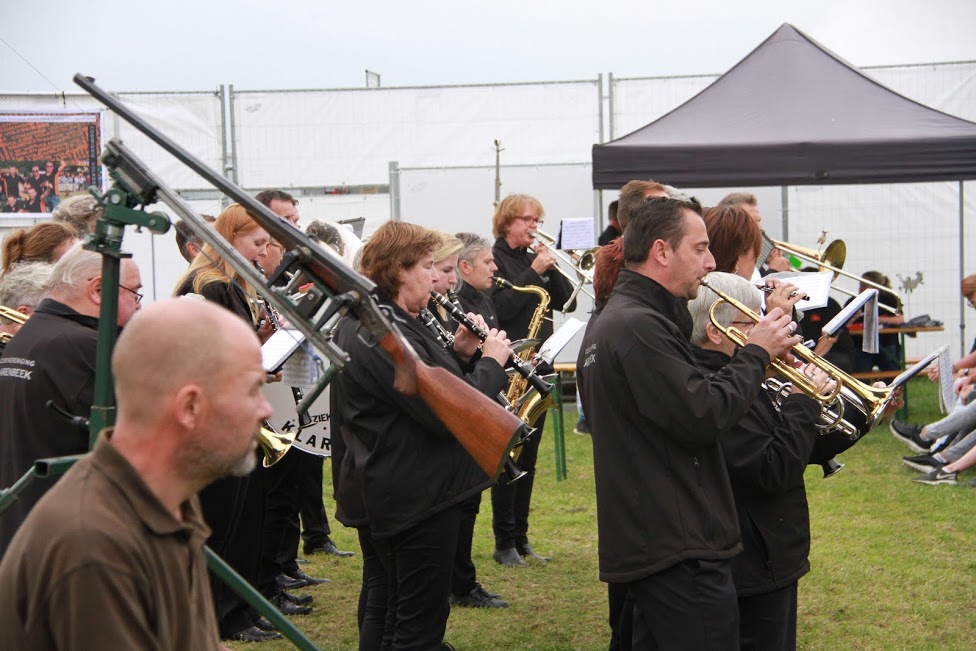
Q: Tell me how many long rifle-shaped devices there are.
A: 1